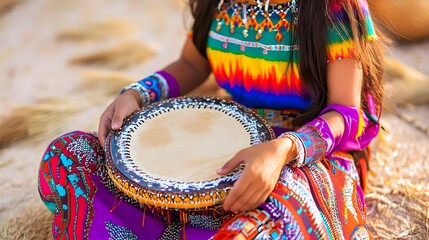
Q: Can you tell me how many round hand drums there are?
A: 1